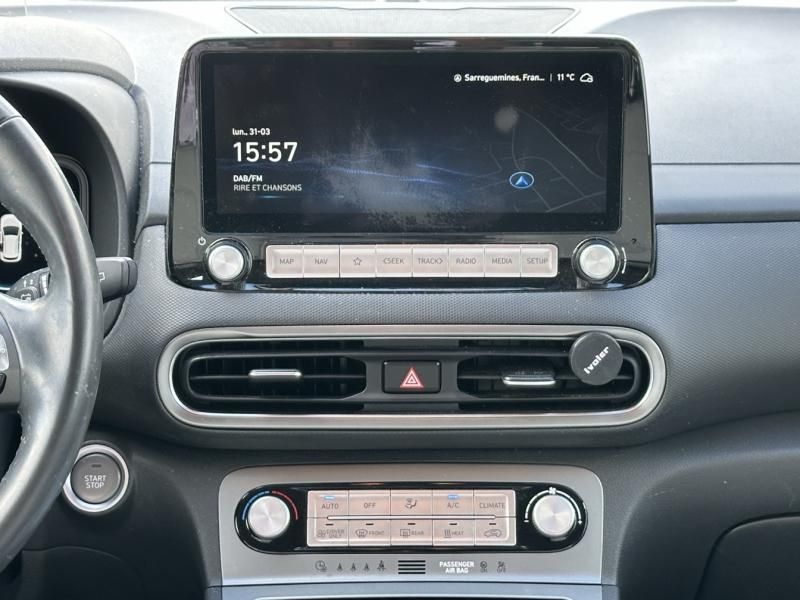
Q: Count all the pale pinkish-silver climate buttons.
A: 10